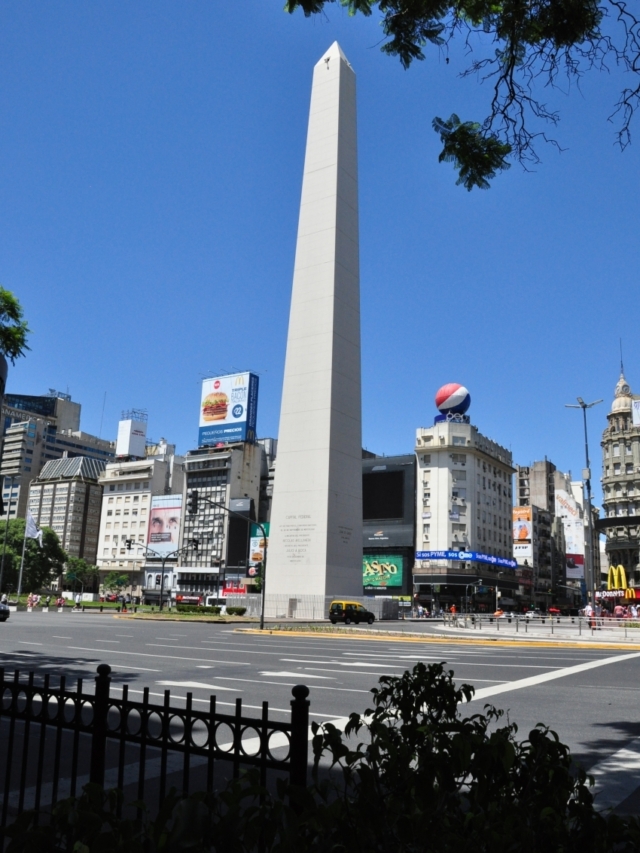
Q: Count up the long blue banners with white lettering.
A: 1